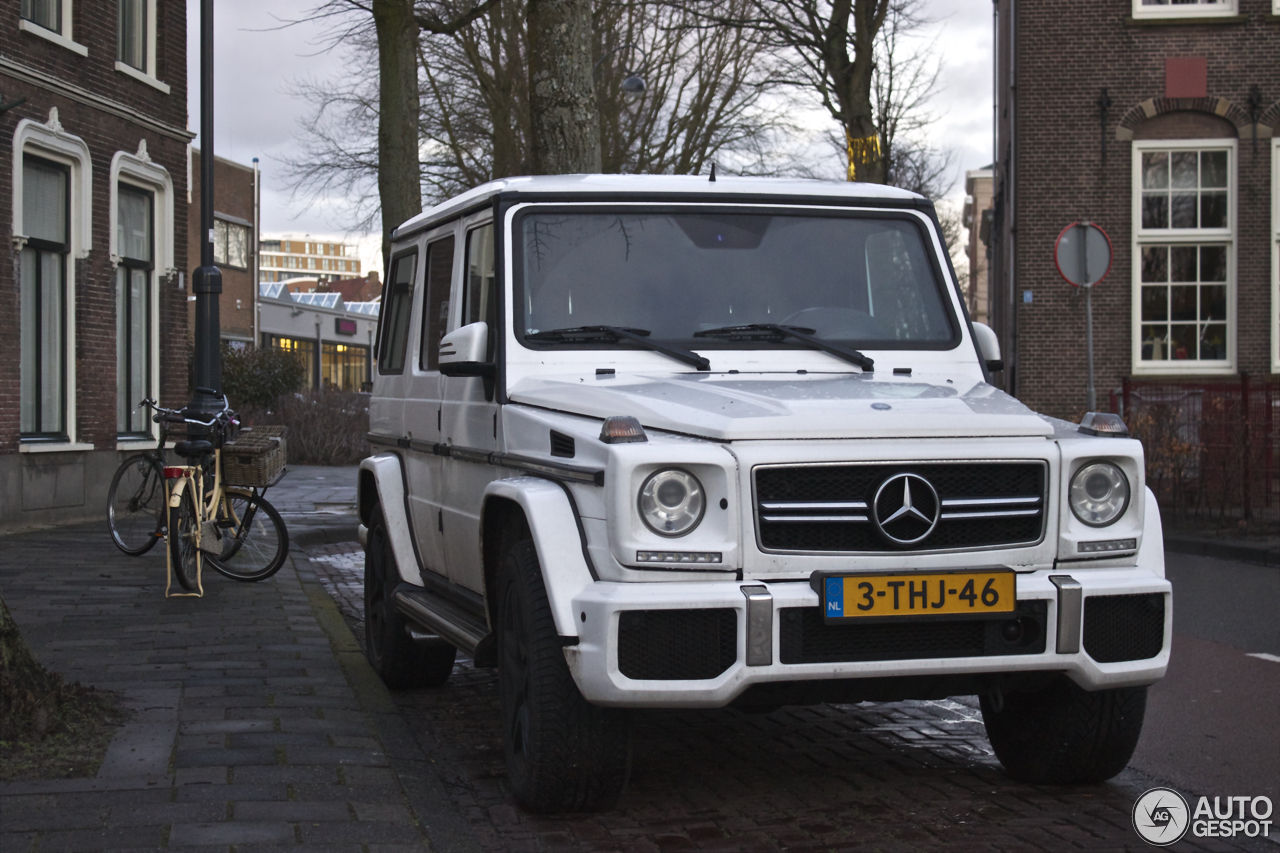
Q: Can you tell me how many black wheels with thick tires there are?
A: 3